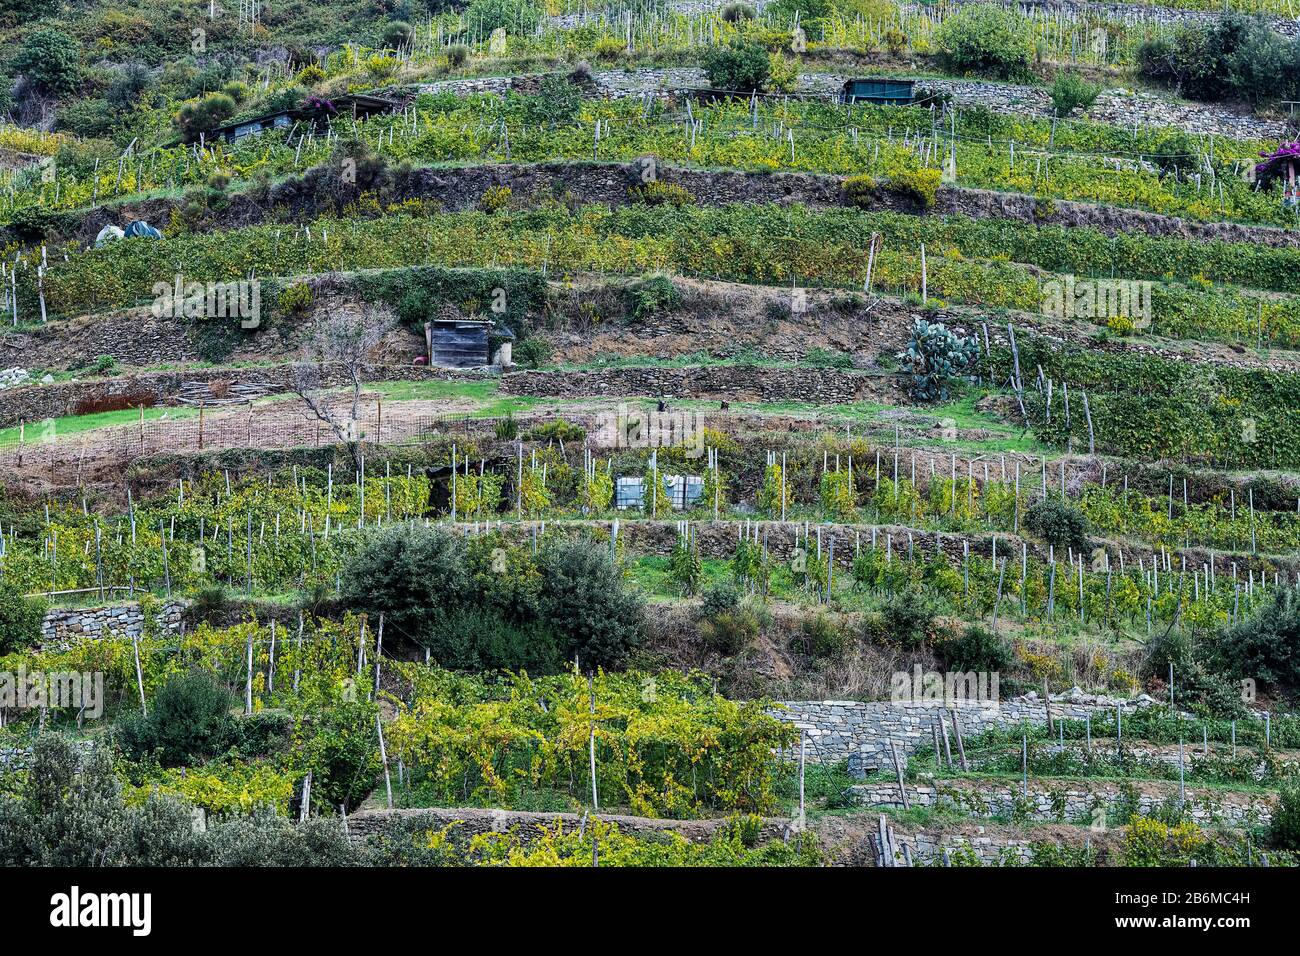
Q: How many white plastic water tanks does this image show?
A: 3